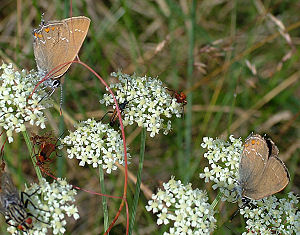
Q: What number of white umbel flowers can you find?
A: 7